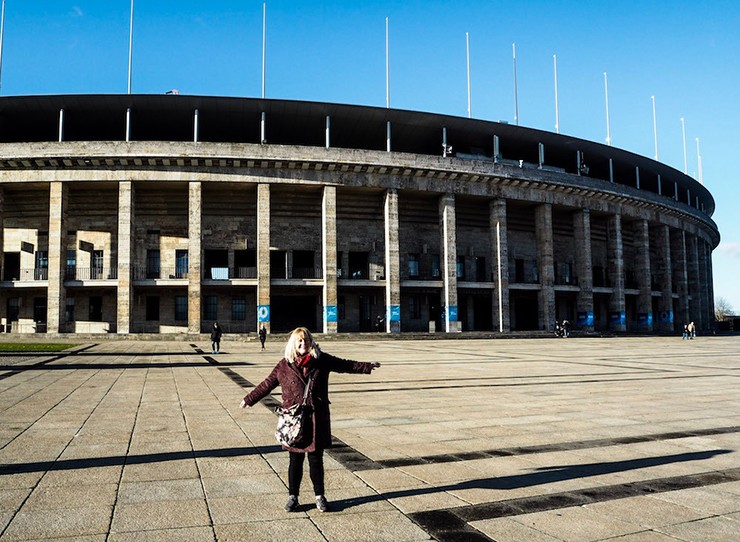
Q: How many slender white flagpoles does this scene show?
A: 11